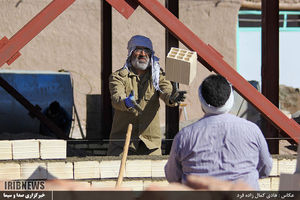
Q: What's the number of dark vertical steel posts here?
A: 3